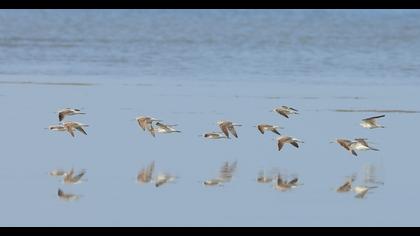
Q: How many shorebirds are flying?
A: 13